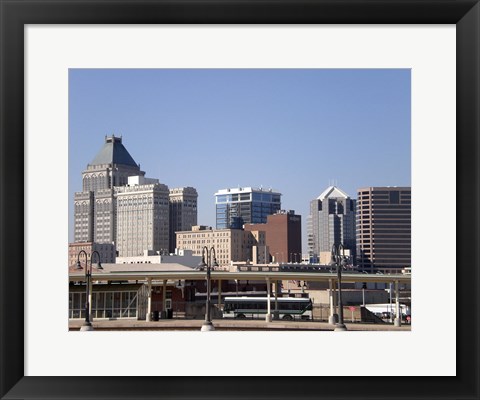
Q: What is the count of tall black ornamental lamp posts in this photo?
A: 3